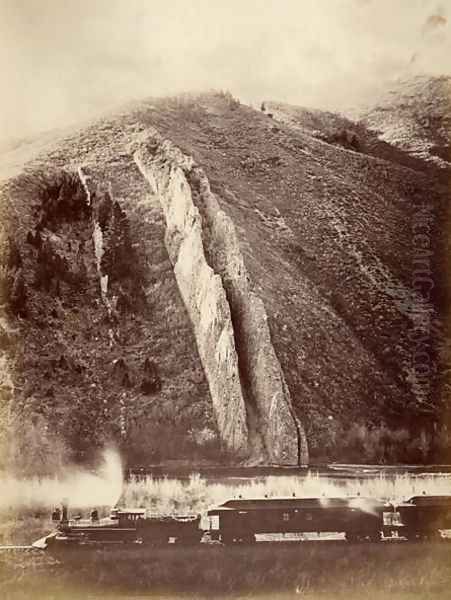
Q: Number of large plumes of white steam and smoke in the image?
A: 1